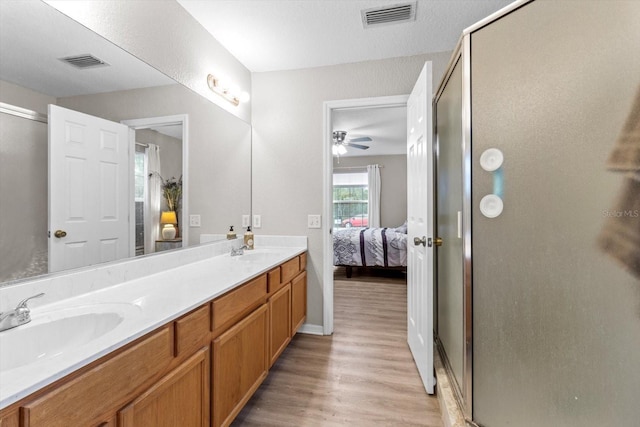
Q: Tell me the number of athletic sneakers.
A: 0